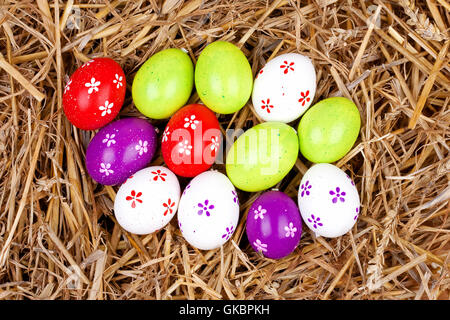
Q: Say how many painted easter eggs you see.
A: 12